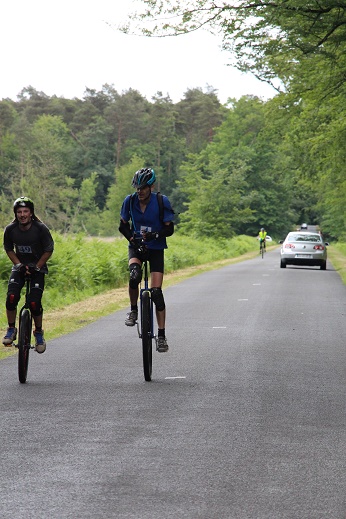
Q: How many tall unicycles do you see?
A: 2